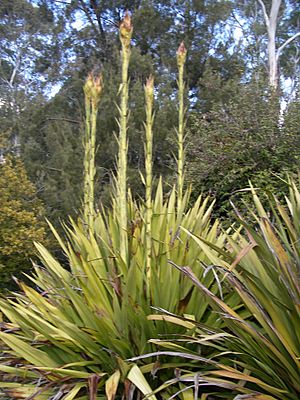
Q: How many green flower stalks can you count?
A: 5